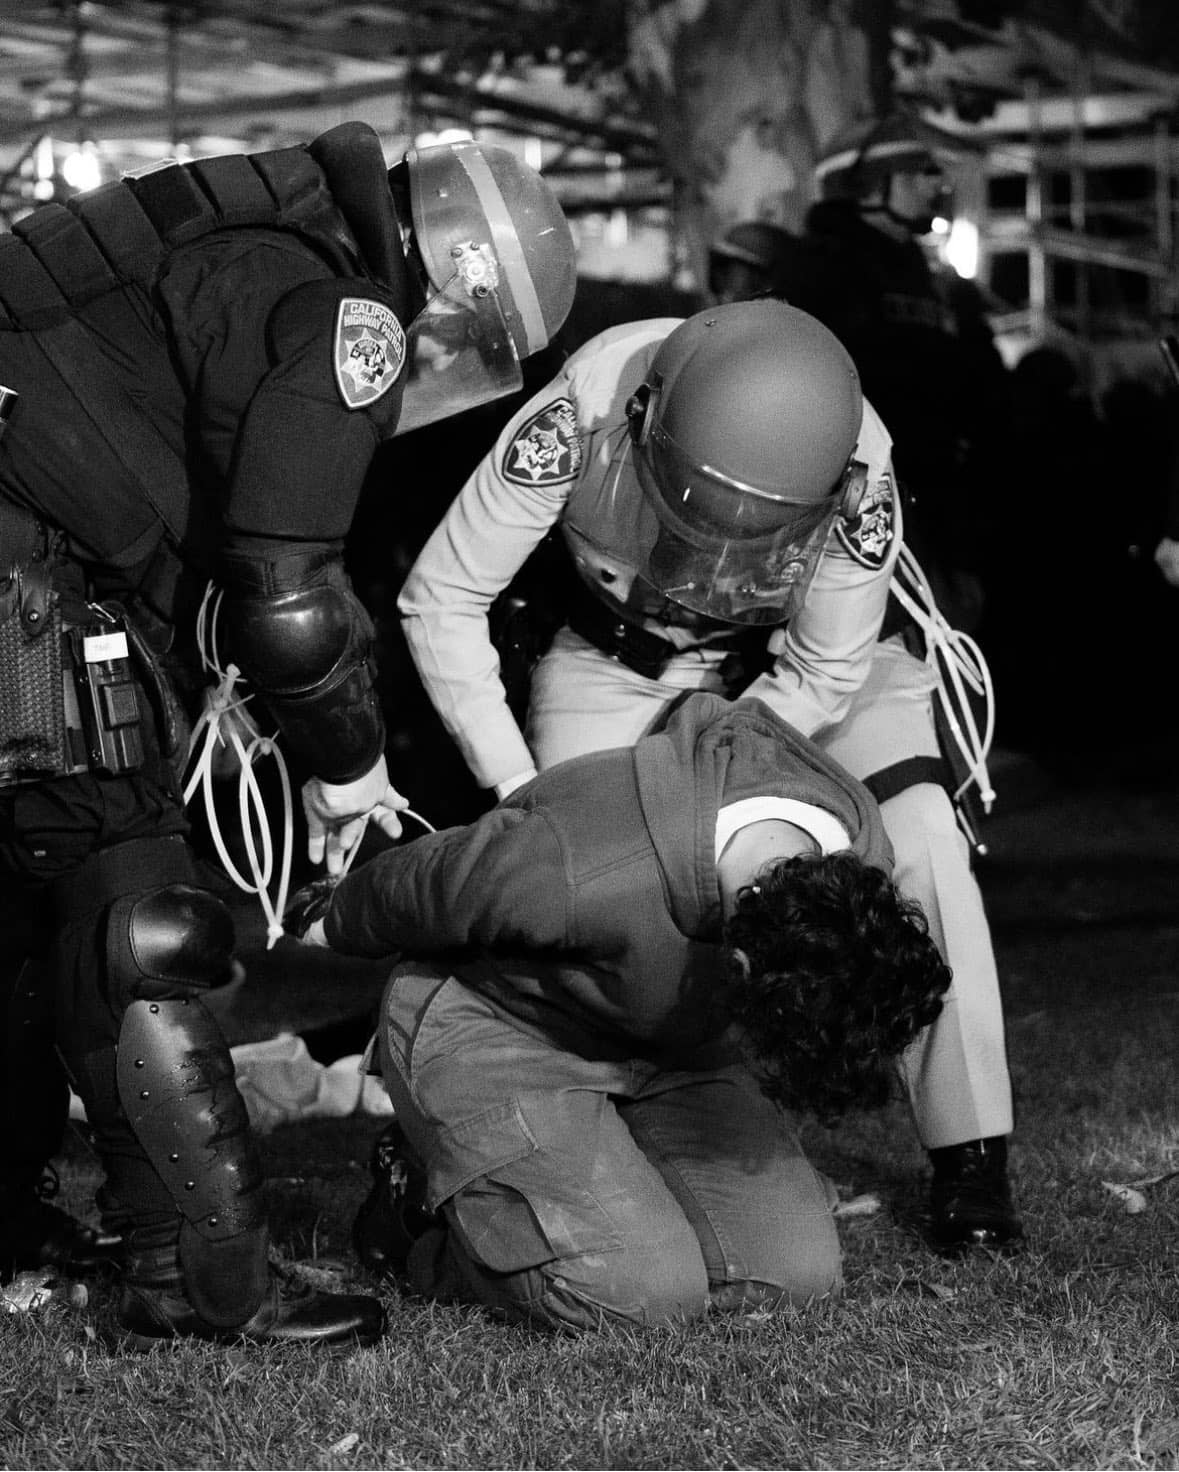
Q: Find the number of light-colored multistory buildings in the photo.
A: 0